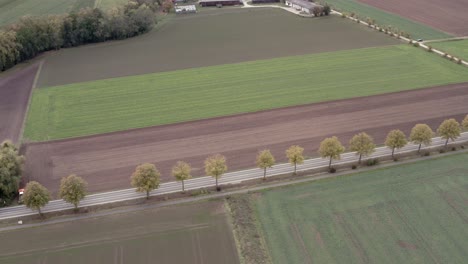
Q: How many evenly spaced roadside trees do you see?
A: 13